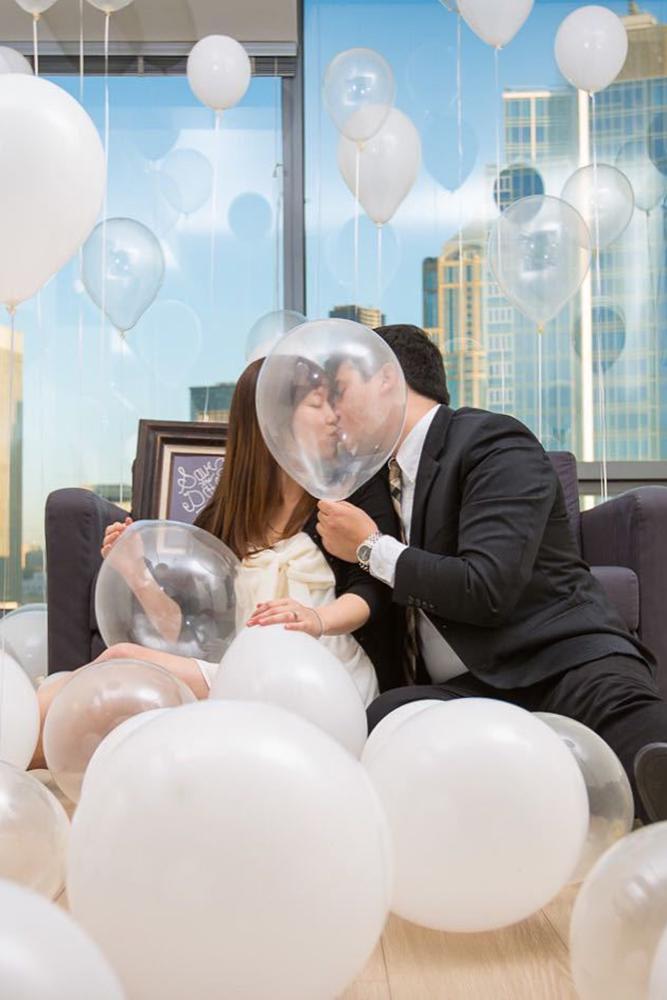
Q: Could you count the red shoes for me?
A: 0